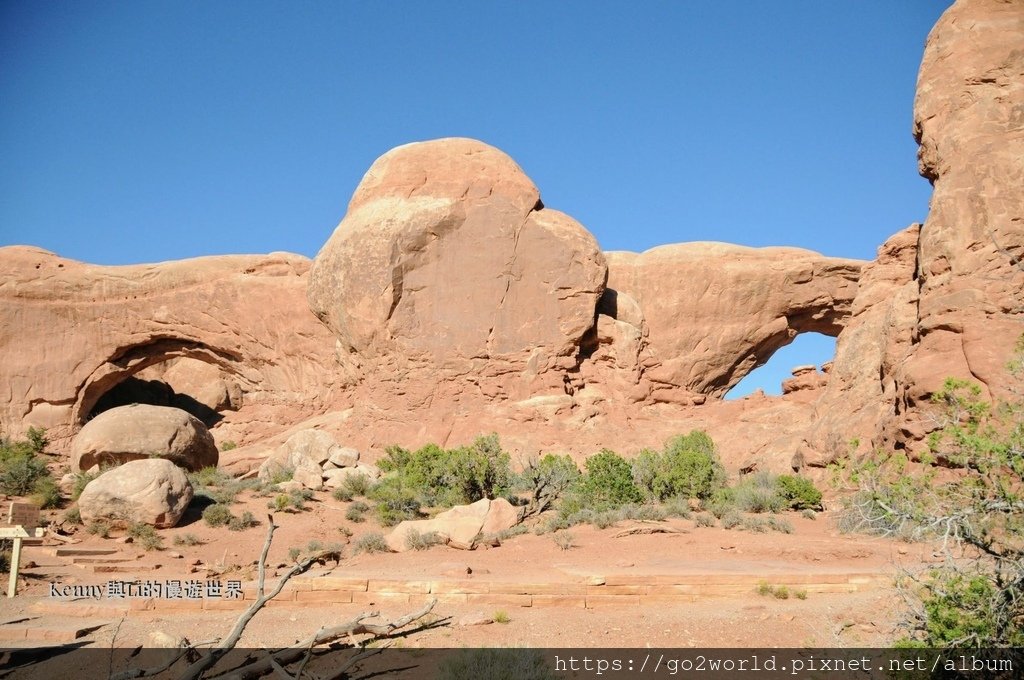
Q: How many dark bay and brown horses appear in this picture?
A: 0